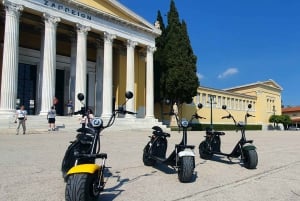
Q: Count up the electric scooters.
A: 3